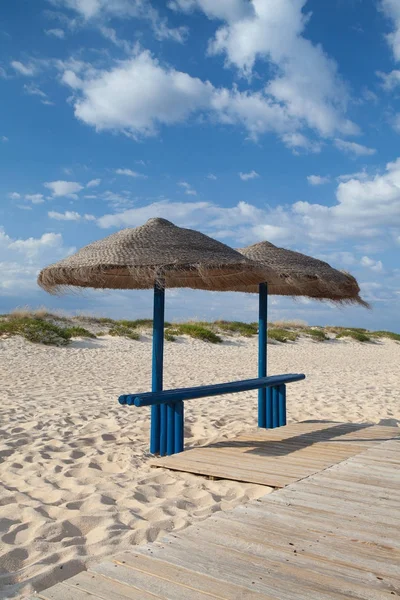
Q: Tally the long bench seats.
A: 1